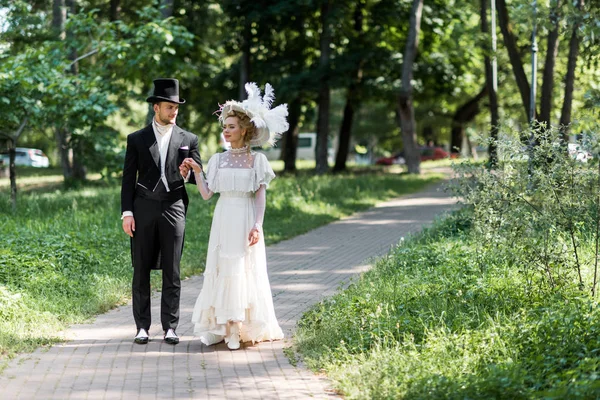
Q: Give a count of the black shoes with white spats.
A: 2